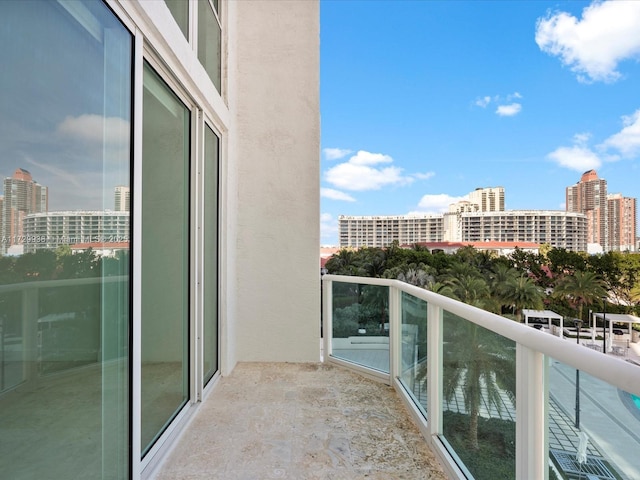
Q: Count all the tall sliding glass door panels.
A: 3